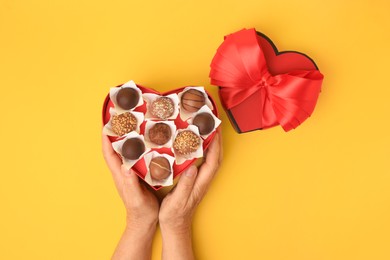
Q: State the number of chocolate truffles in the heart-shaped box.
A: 9